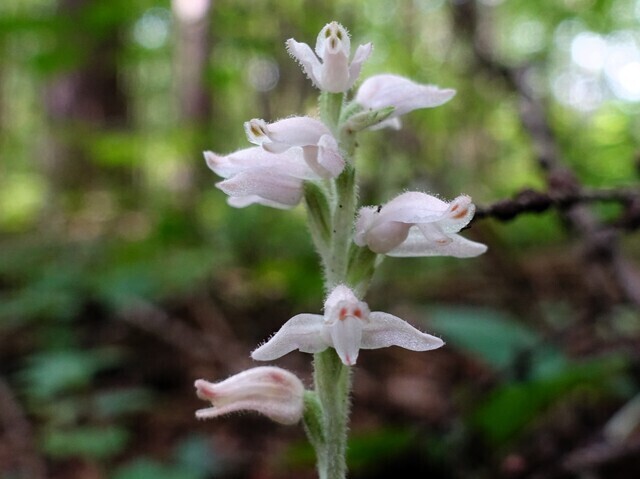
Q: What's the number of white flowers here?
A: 7